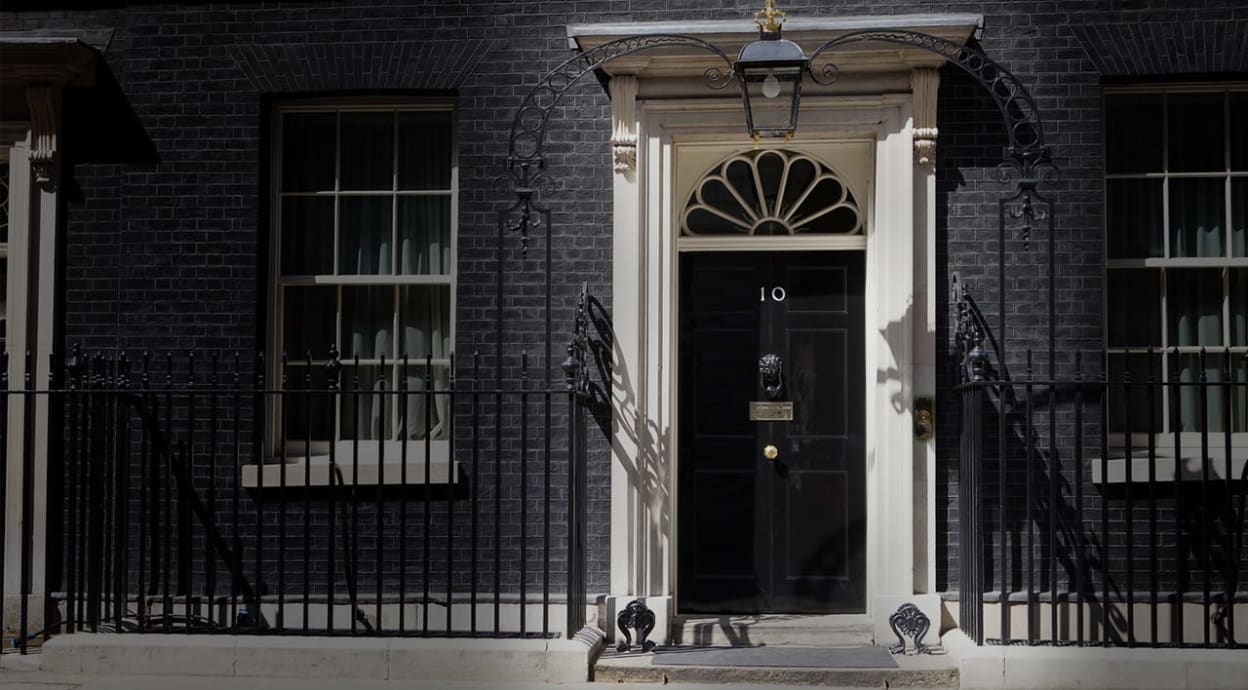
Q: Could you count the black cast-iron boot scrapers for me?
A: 2